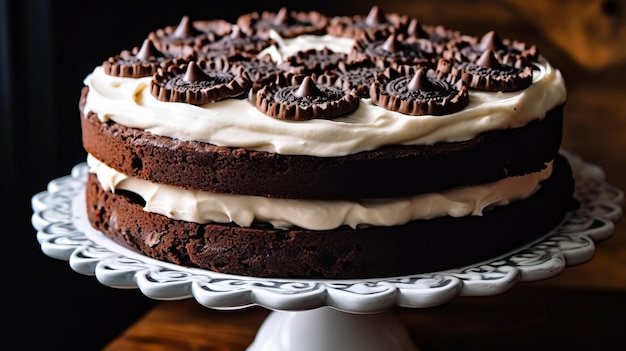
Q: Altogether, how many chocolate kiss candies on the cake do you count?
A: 12